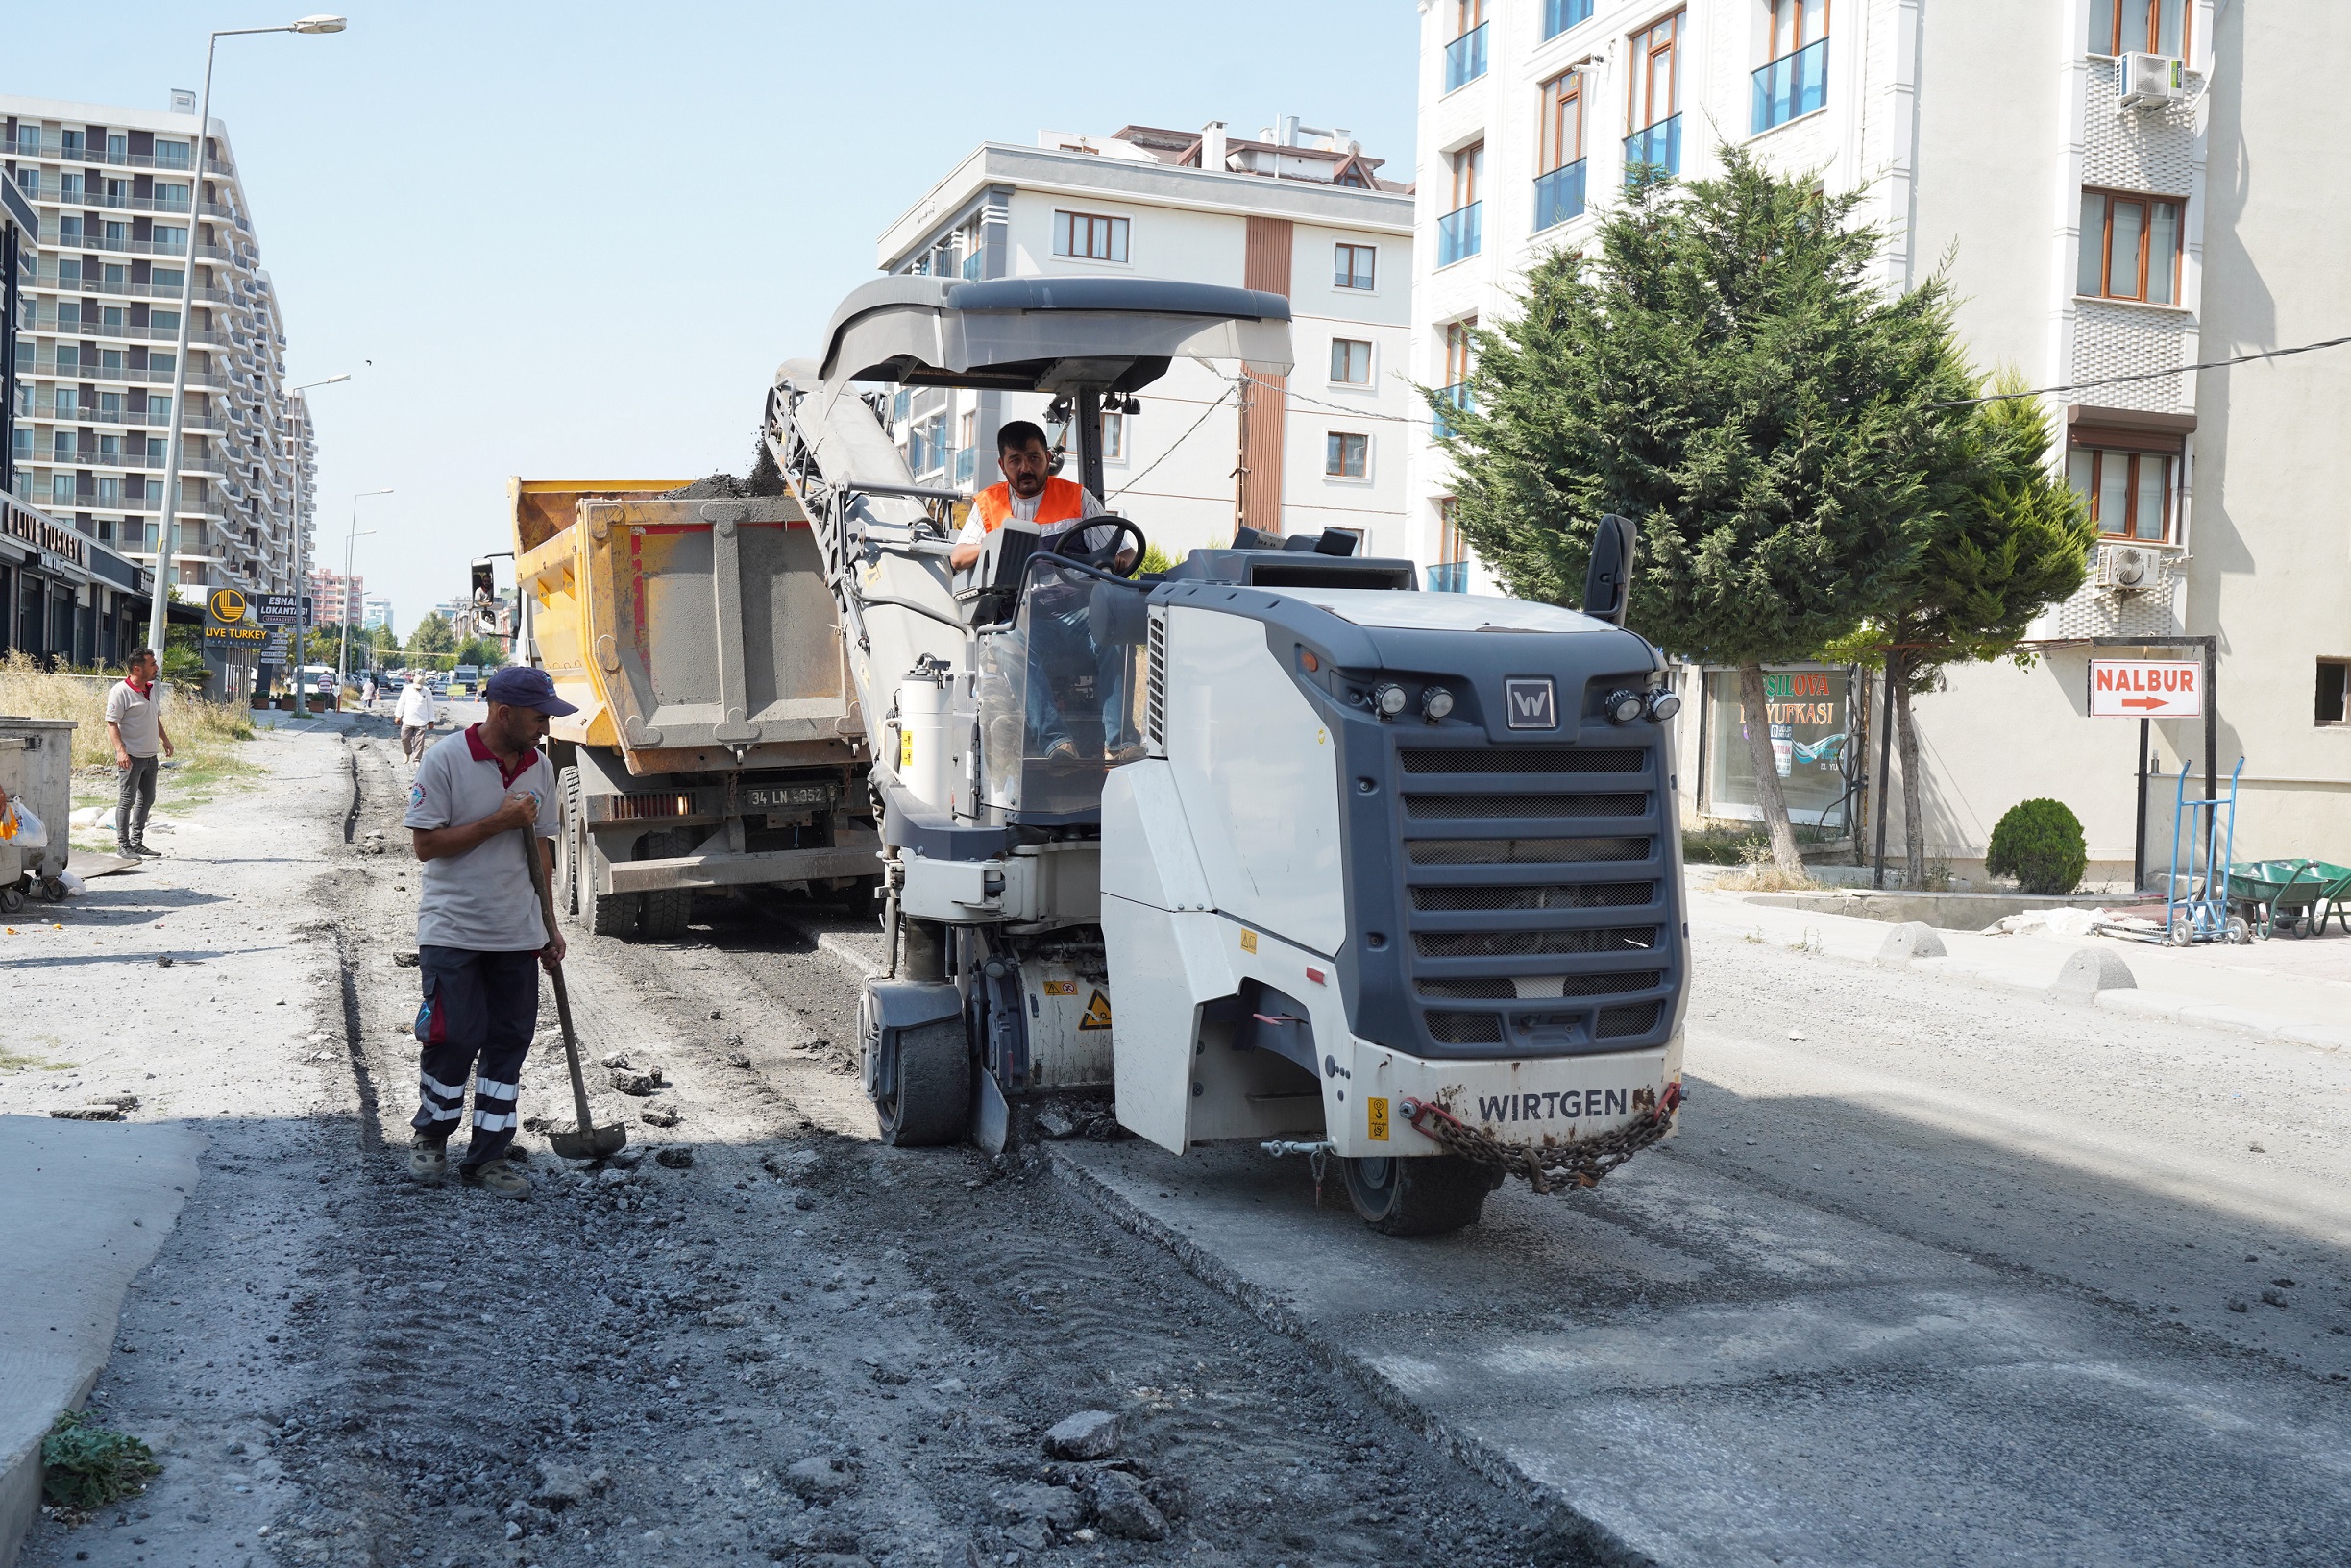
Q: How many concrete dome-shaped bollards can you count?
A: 2